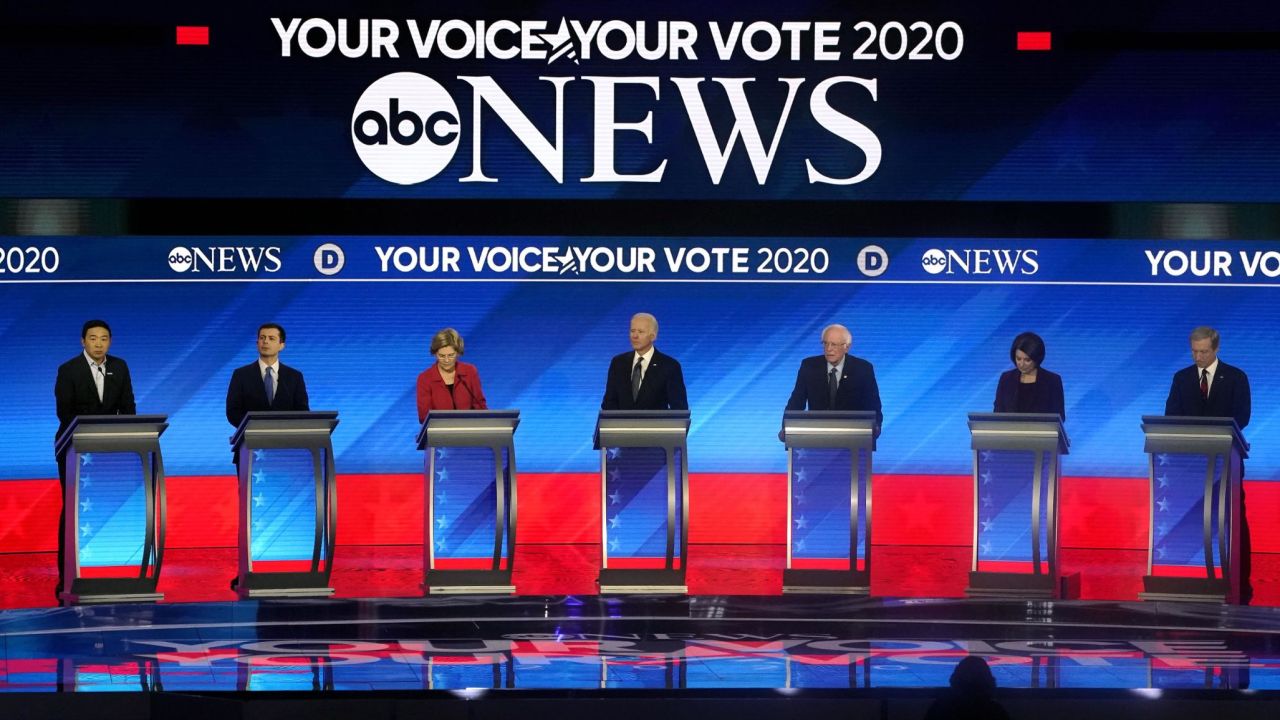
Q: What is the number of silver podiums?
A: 7